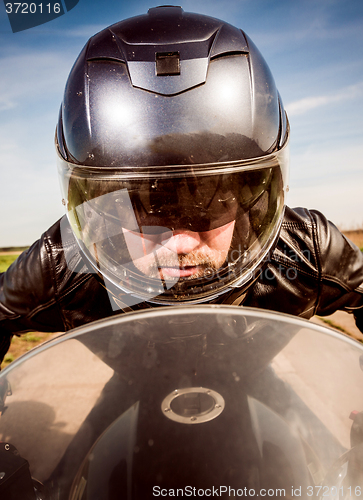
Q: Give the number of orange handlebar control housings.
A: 0